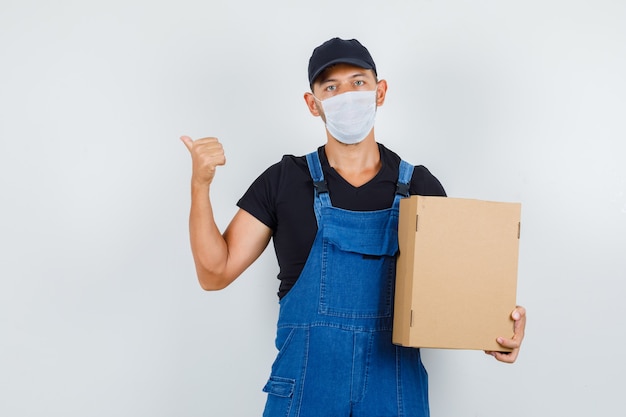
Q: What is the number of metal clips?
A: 2